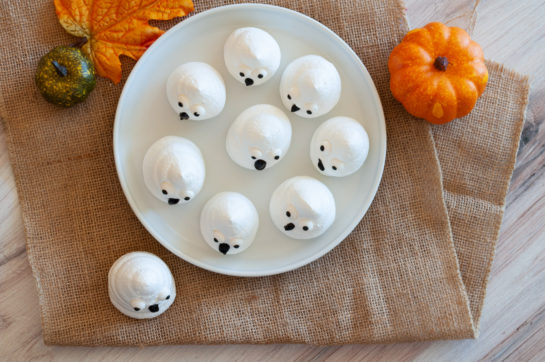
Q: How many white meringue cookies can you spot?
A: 9